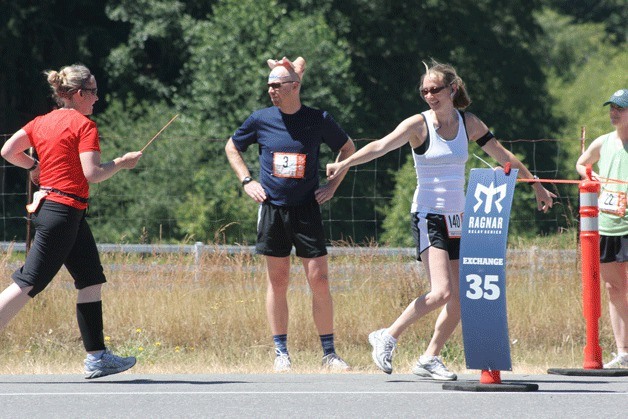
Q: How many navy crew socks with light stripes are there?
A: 2